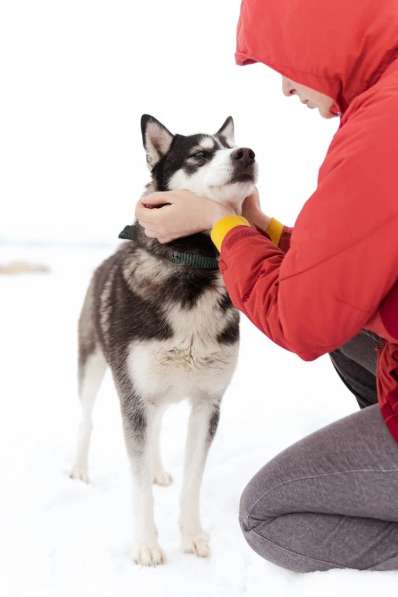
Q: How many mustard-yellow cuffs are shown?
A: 2